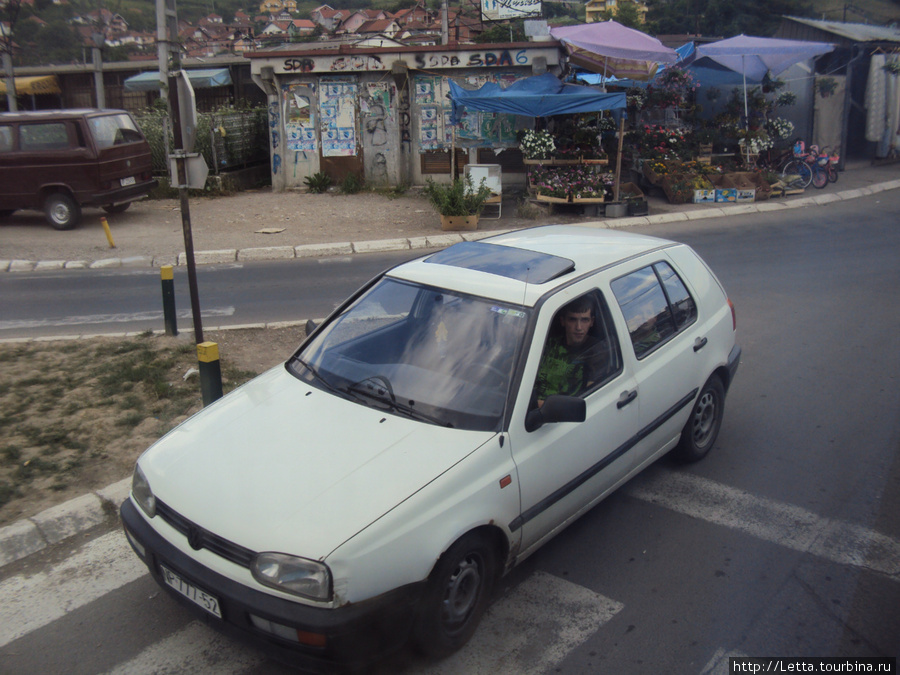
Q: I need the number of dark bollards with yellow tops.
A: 2